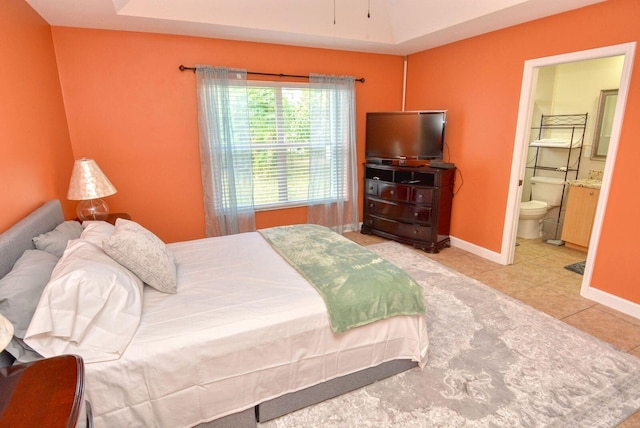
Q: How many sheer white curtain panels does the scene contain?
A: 2